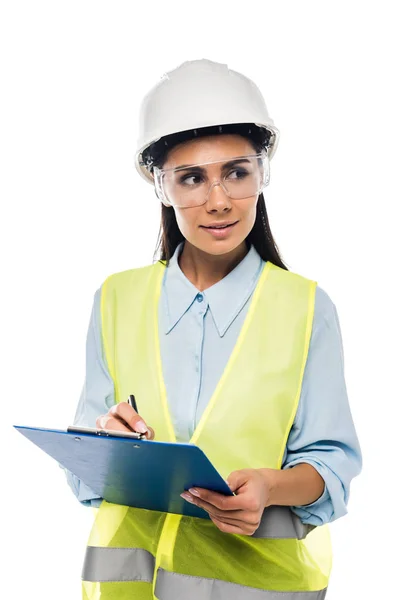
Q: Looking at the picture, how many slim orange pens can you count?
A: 0